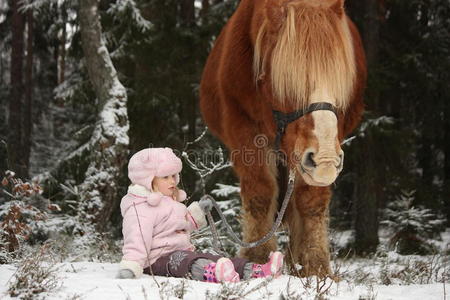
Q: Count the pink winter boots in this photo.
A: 2